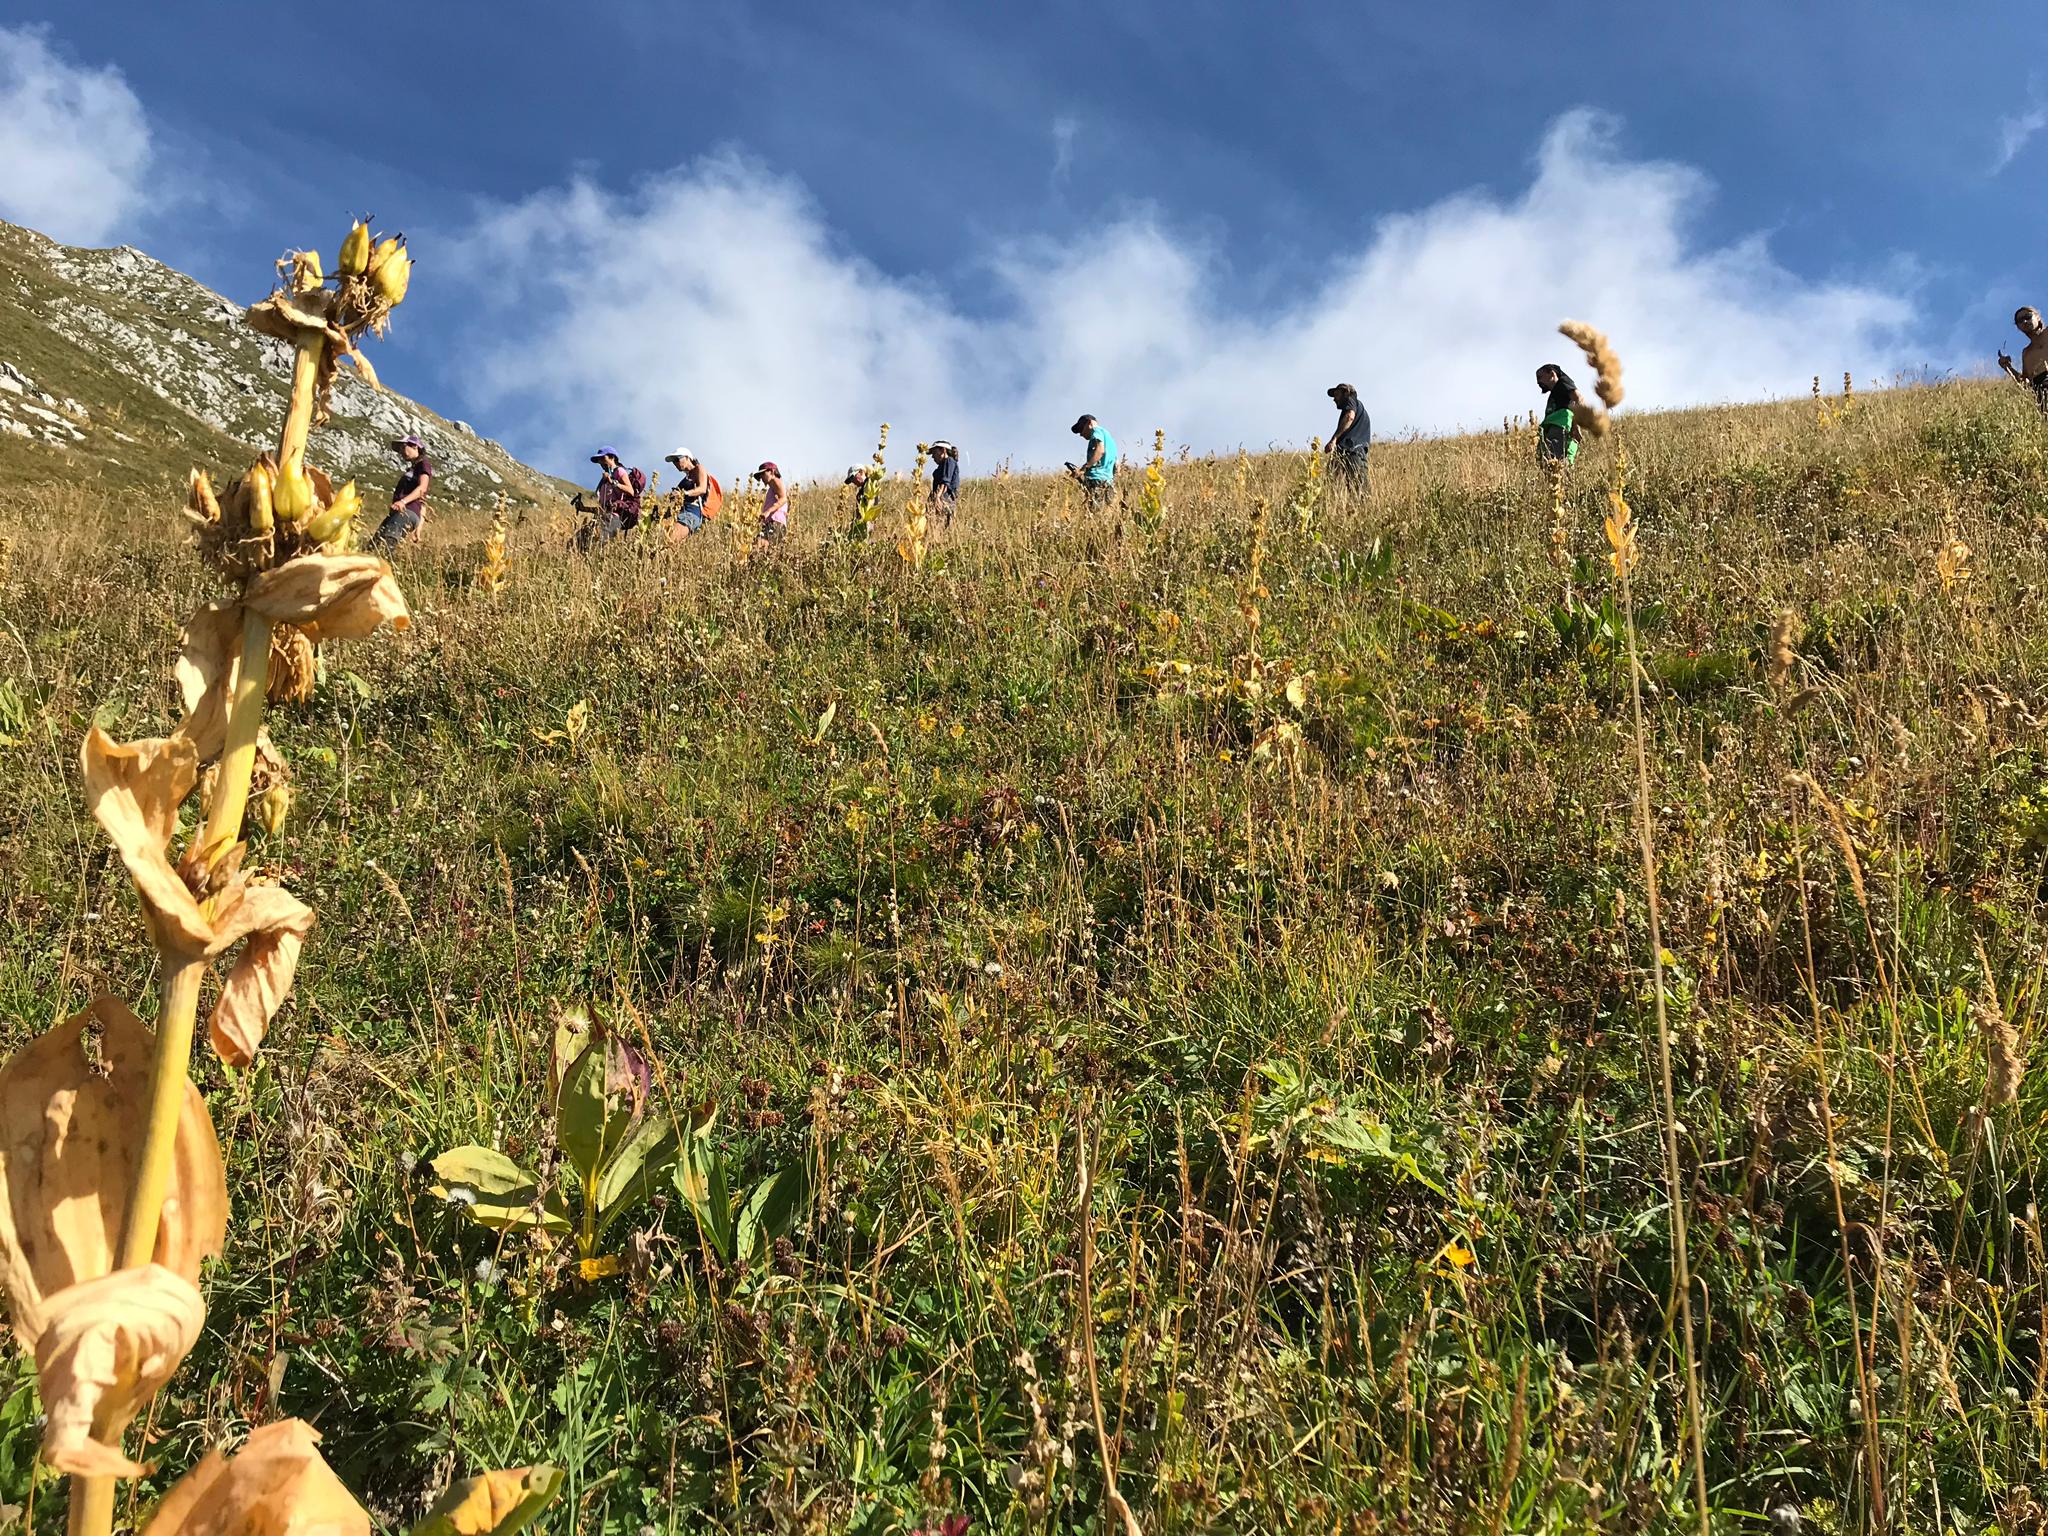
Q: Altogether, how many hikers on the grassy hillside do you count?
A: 10